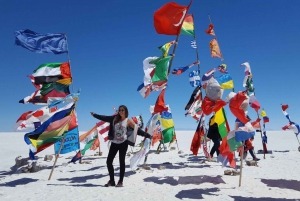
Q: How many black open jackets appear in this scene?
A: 1